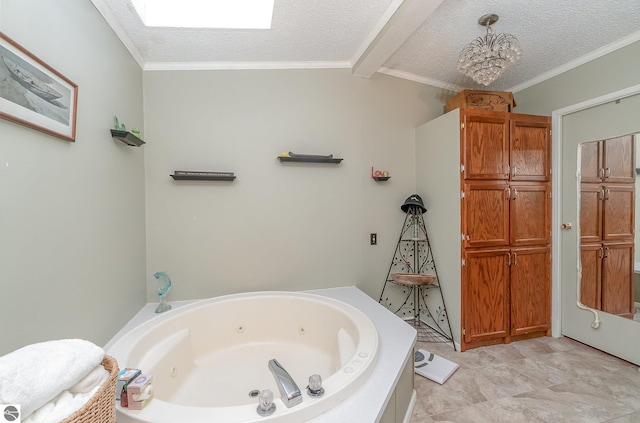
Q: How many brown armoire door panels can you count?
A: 6